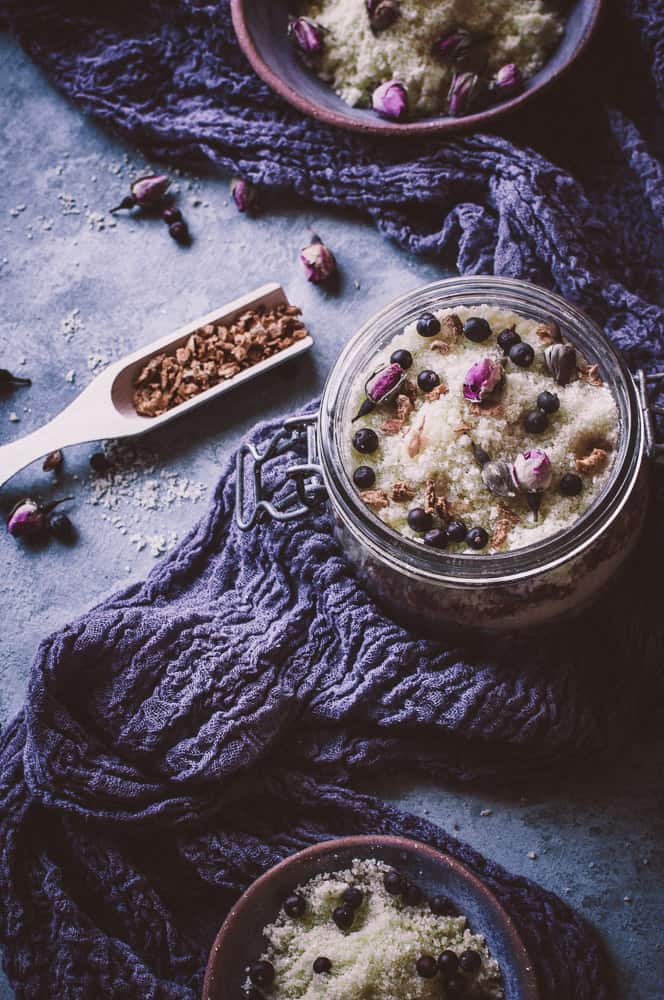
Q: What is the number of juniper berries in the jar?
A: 15